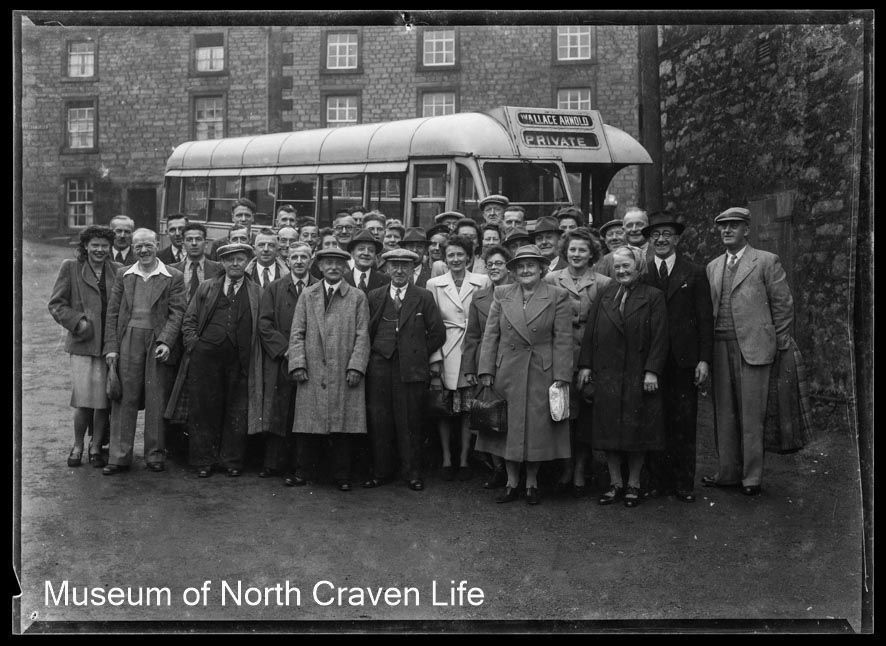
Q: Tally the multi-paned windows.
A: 11